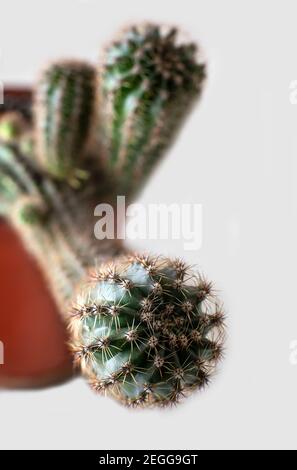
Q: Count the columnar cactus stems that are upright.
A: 2